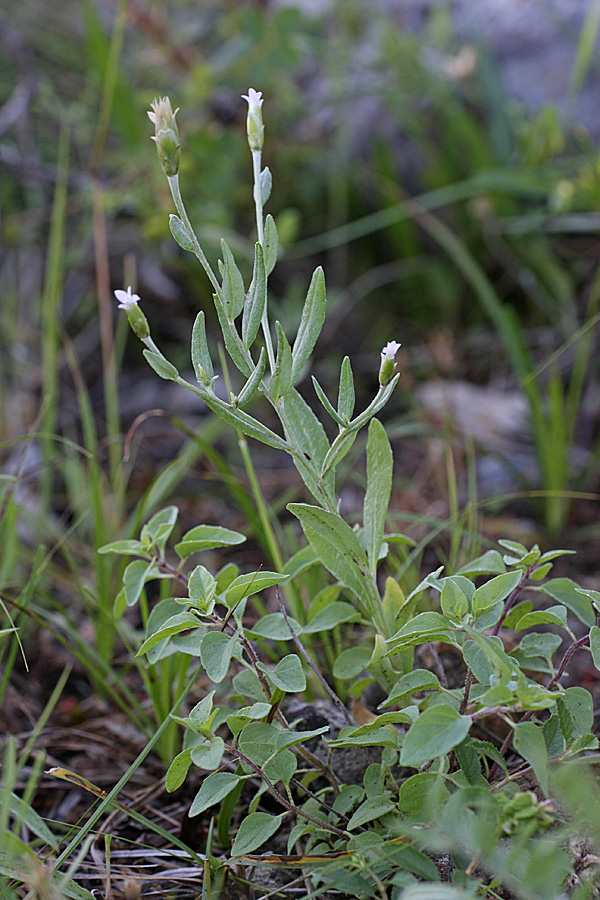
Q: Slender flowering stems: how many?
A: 4